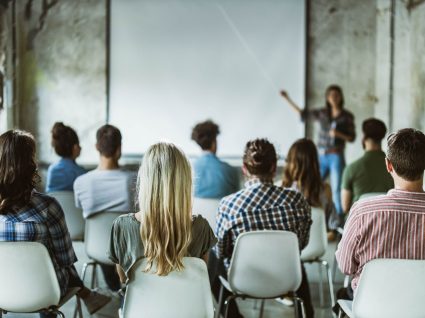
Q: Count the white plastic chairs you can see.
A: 9